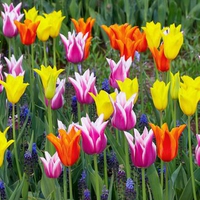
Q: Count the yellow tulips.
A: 14